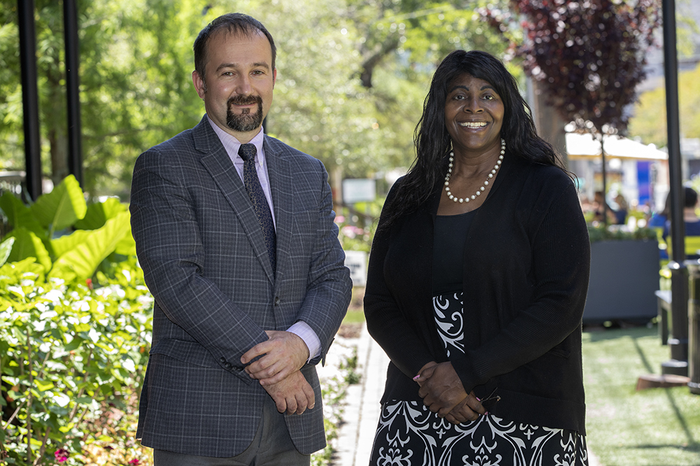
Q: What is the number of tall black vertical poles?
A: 3